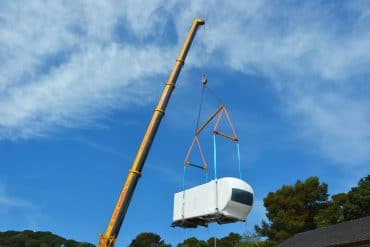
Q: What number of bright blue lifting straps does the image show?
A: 4